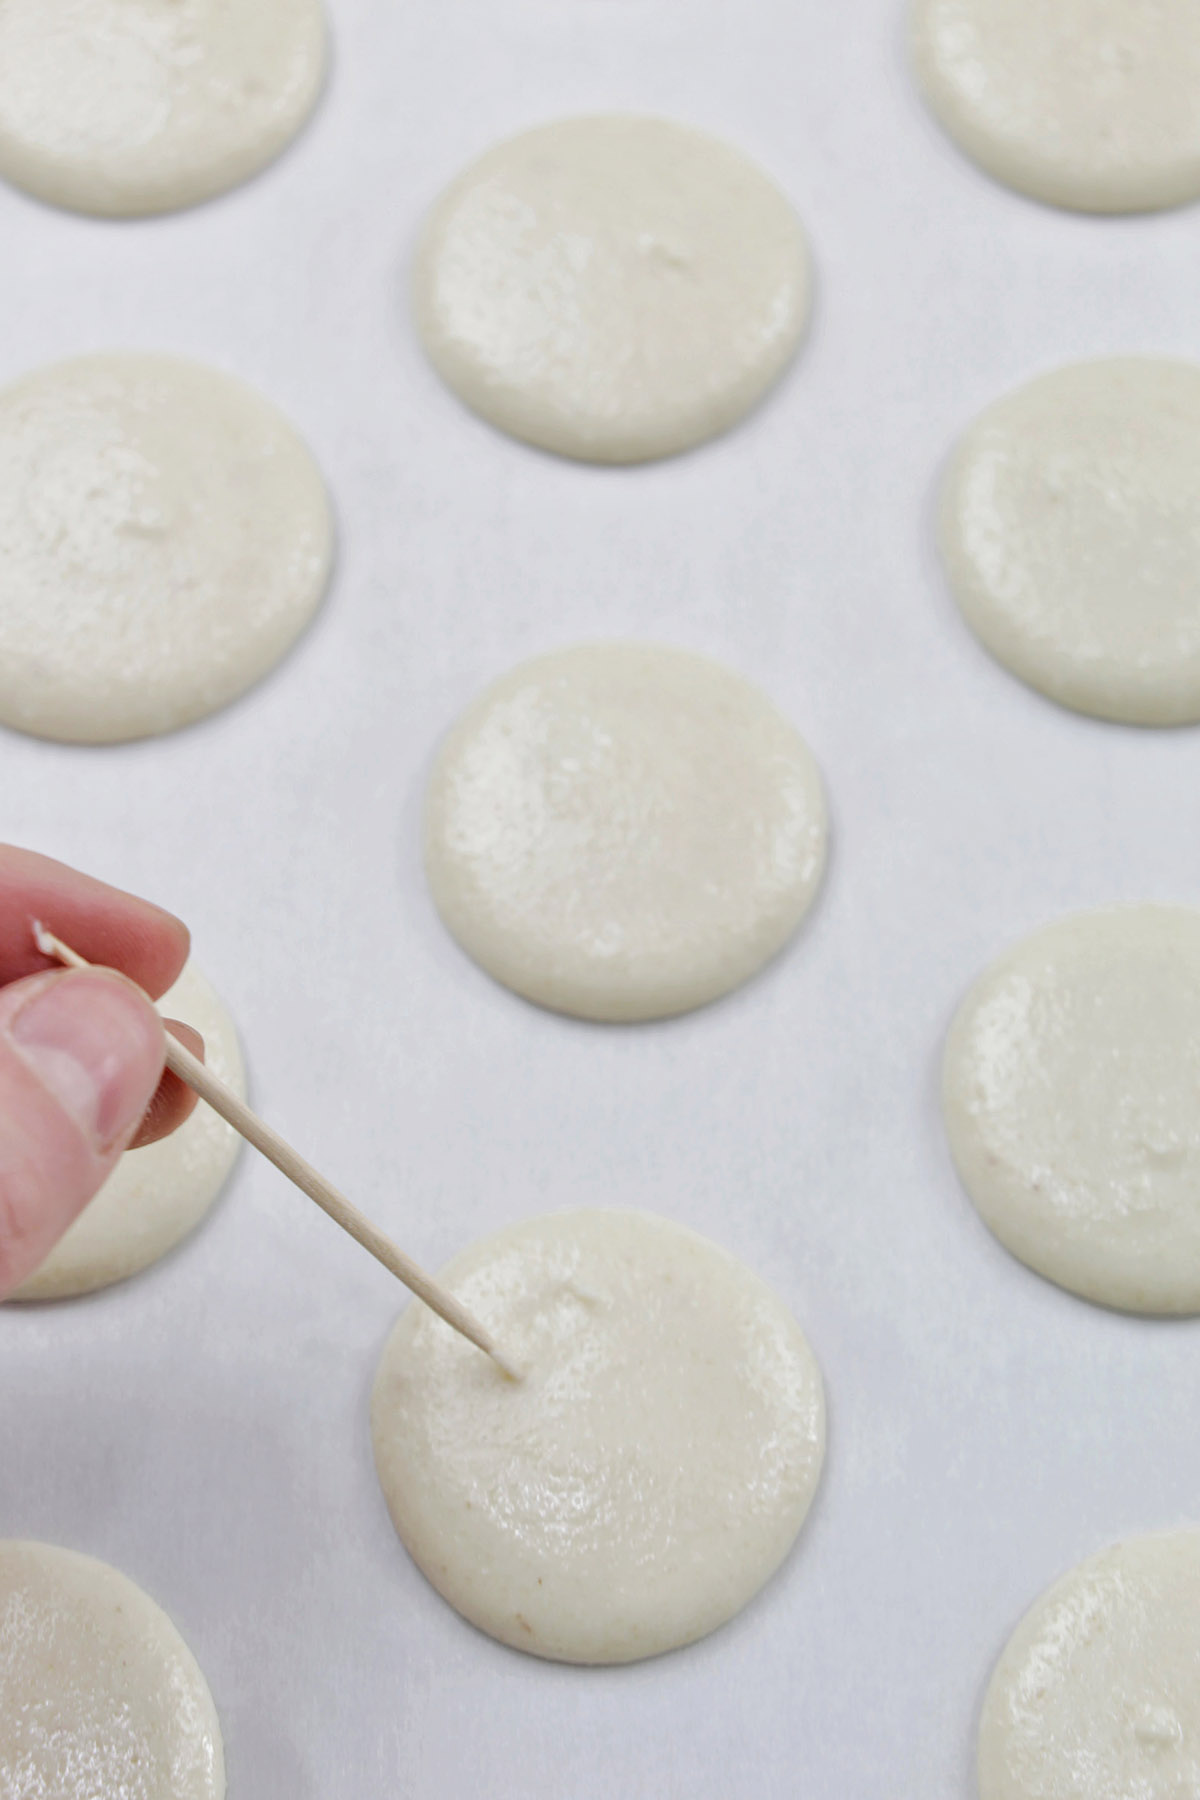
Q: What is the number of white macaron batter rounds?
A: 11